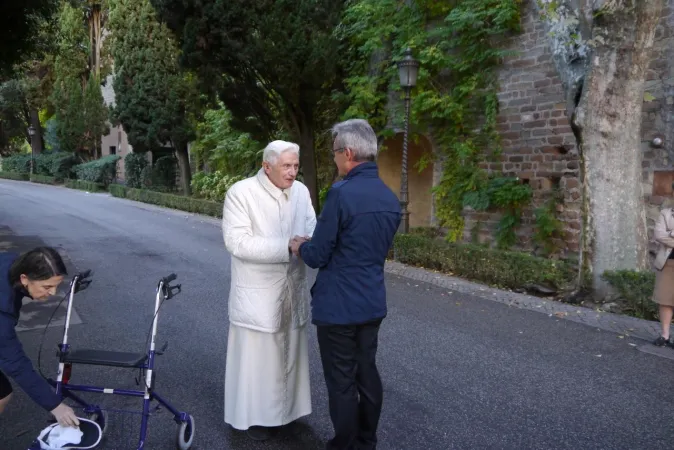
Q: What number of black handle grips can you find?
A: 2